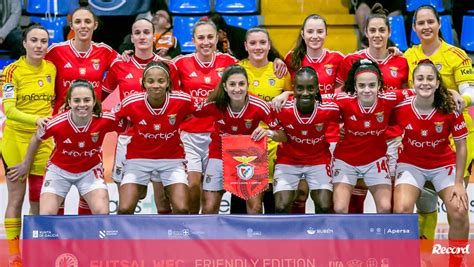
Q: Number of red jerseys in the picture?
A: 11